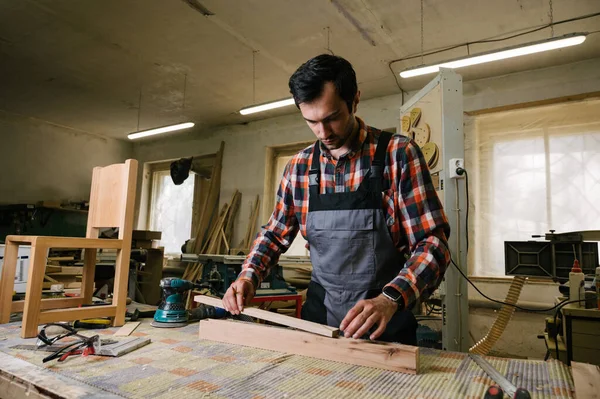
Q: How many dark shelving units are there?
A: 1